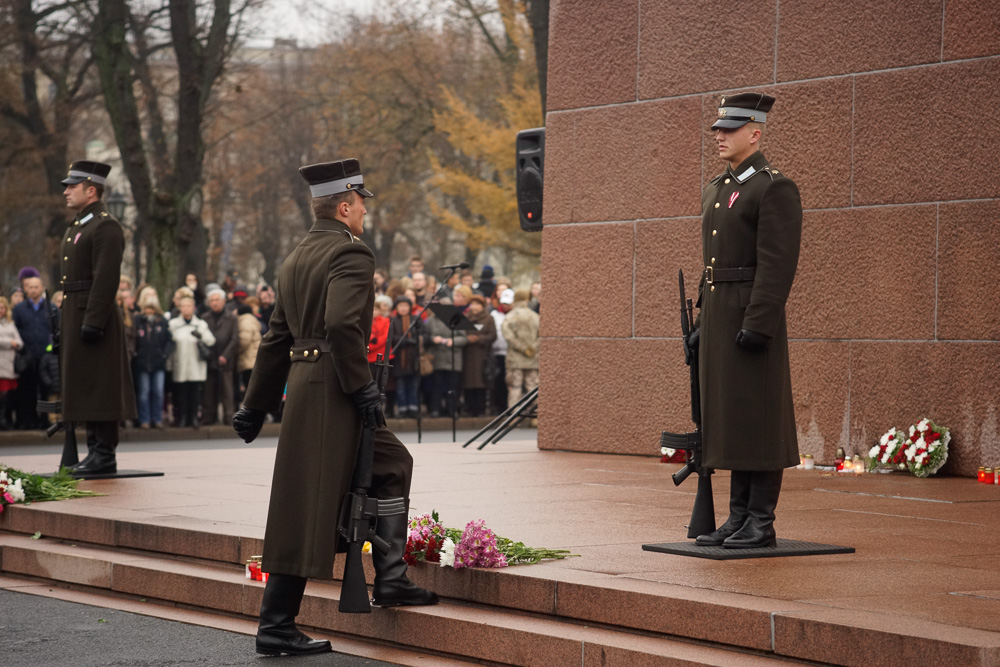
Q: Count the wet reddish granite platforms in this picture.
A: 1